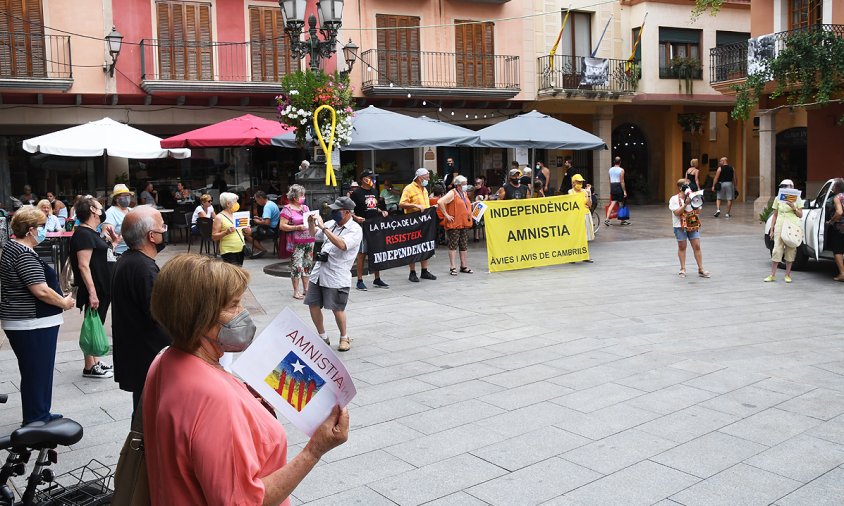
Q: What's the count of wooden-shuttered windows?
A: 5